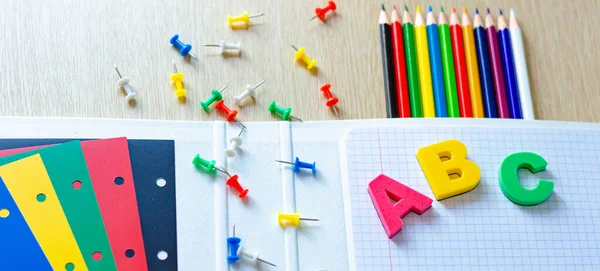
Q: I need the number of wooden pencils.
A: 12